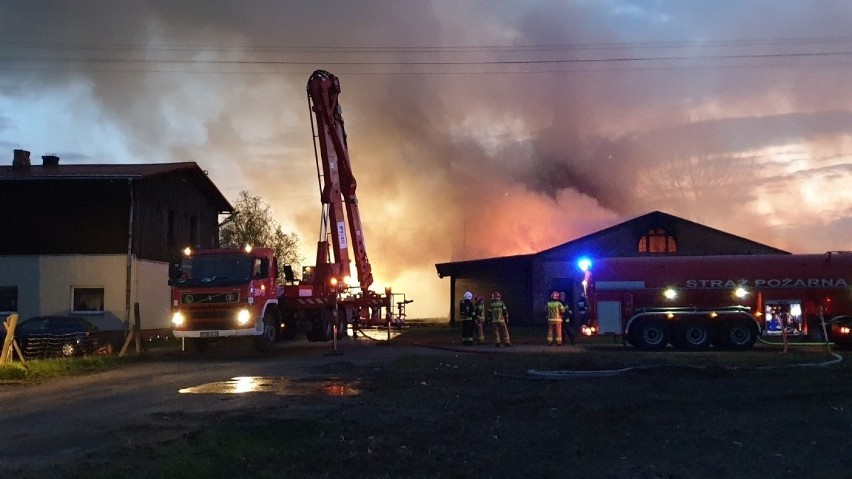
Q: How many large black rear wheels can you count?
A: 3